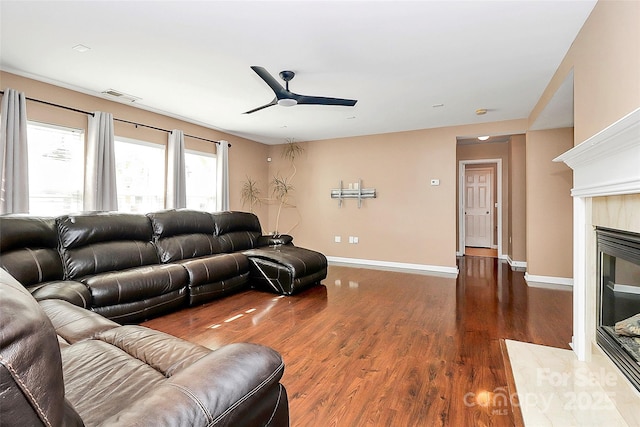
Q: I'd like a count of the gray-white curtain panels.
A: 4